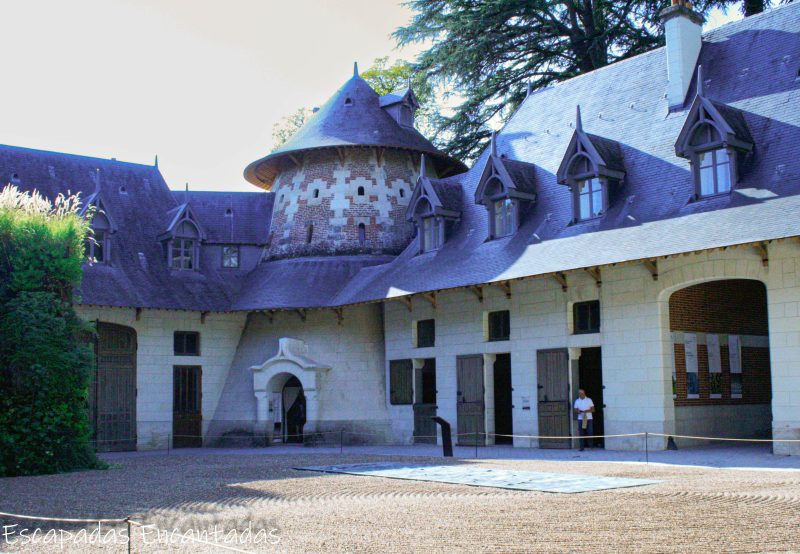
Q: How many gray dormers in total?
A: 7